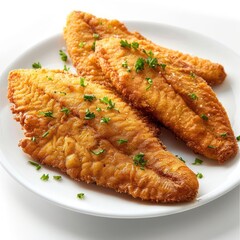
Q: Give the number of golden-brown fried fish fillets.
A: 3